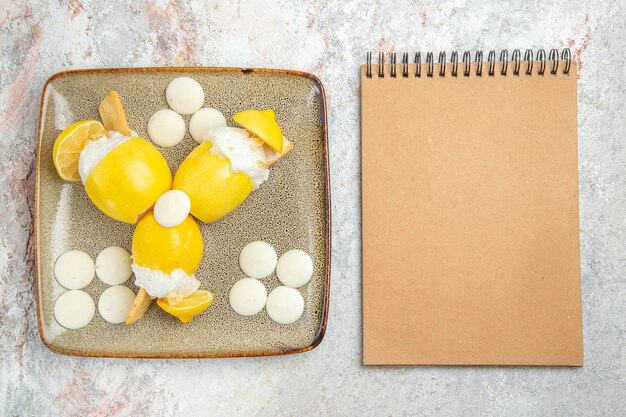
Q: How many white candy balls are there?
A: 12